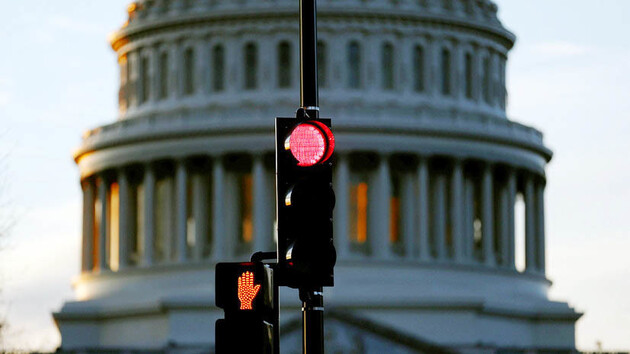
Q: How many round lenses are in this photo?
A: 3